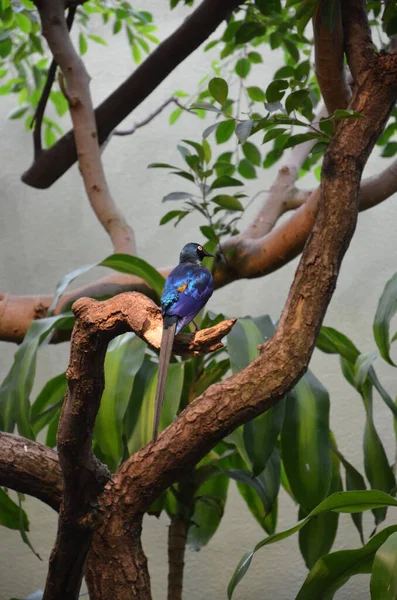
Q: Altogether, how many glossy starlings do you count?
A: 1